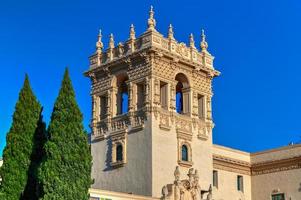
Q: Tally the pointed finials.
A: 7